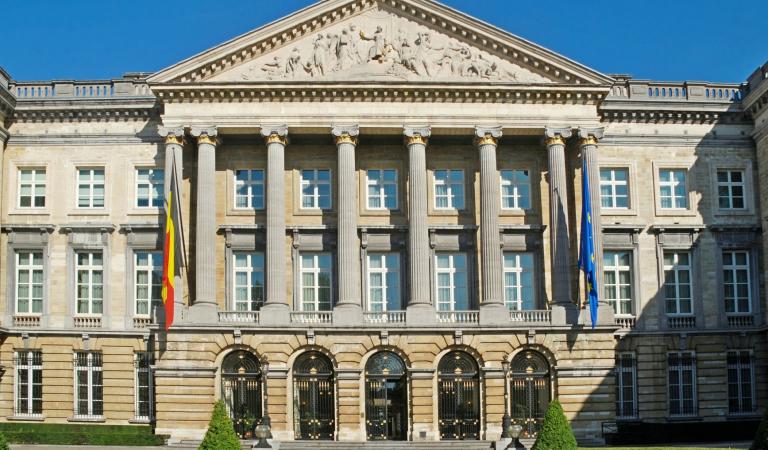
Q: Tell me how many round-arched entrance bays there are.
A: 5